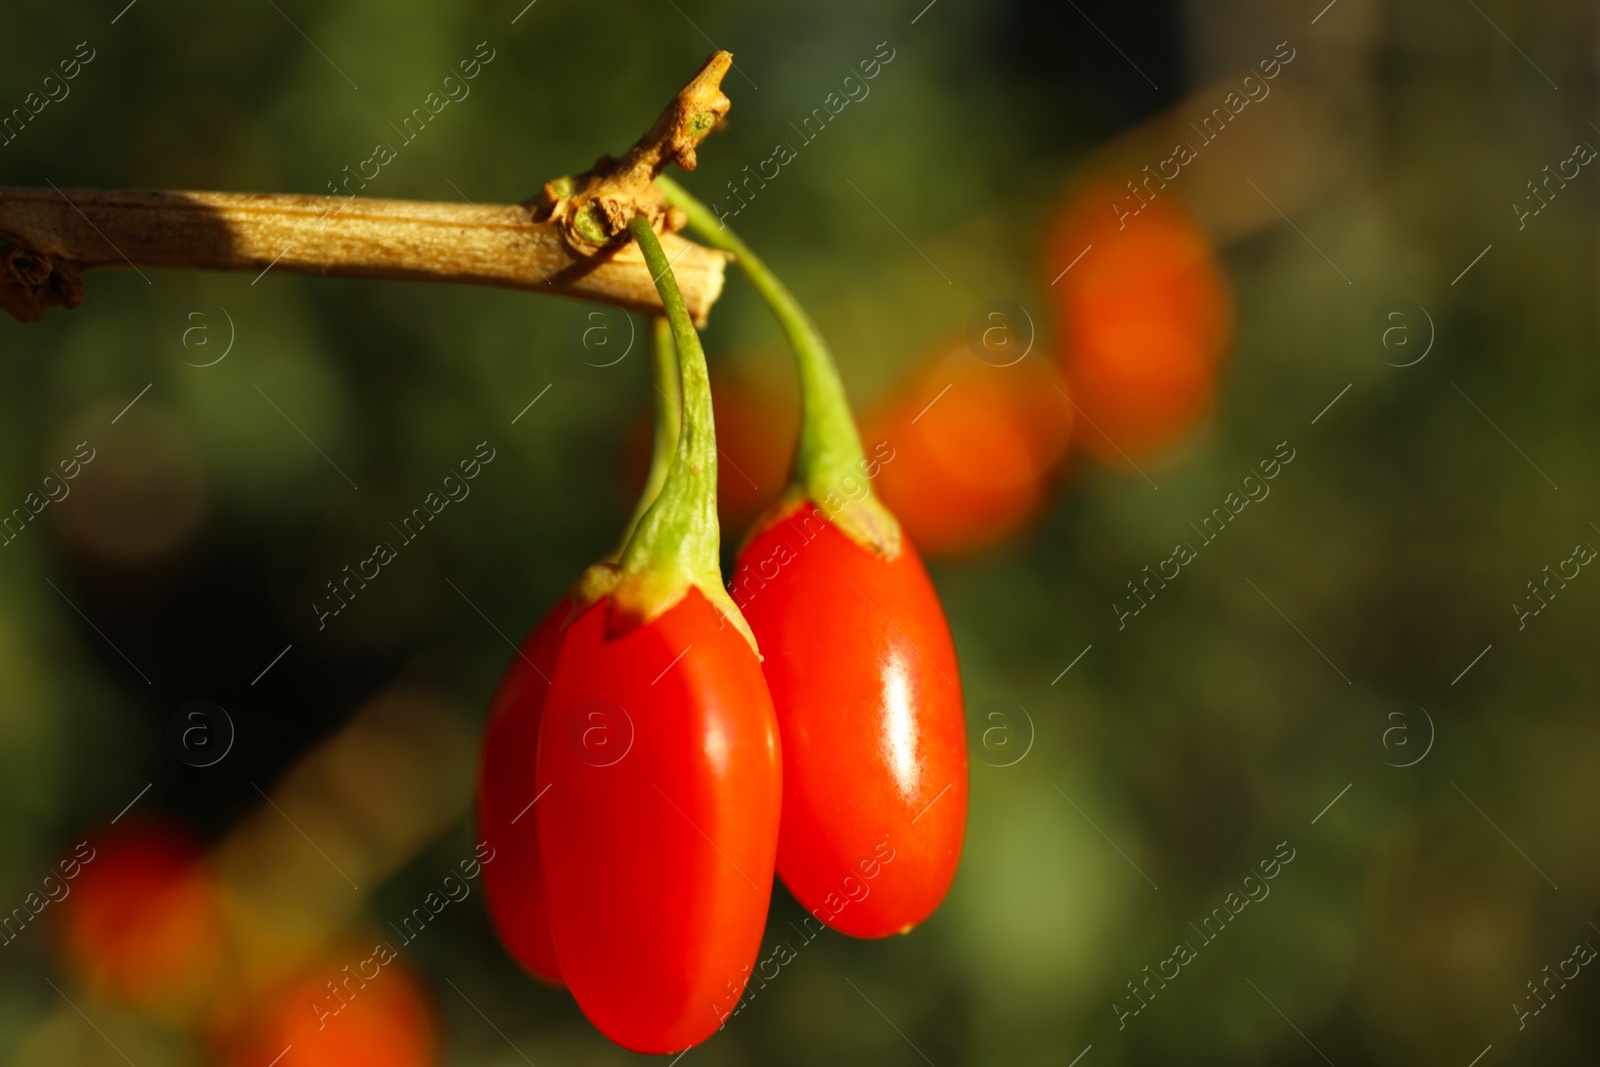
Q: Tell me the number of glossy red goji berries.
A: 3